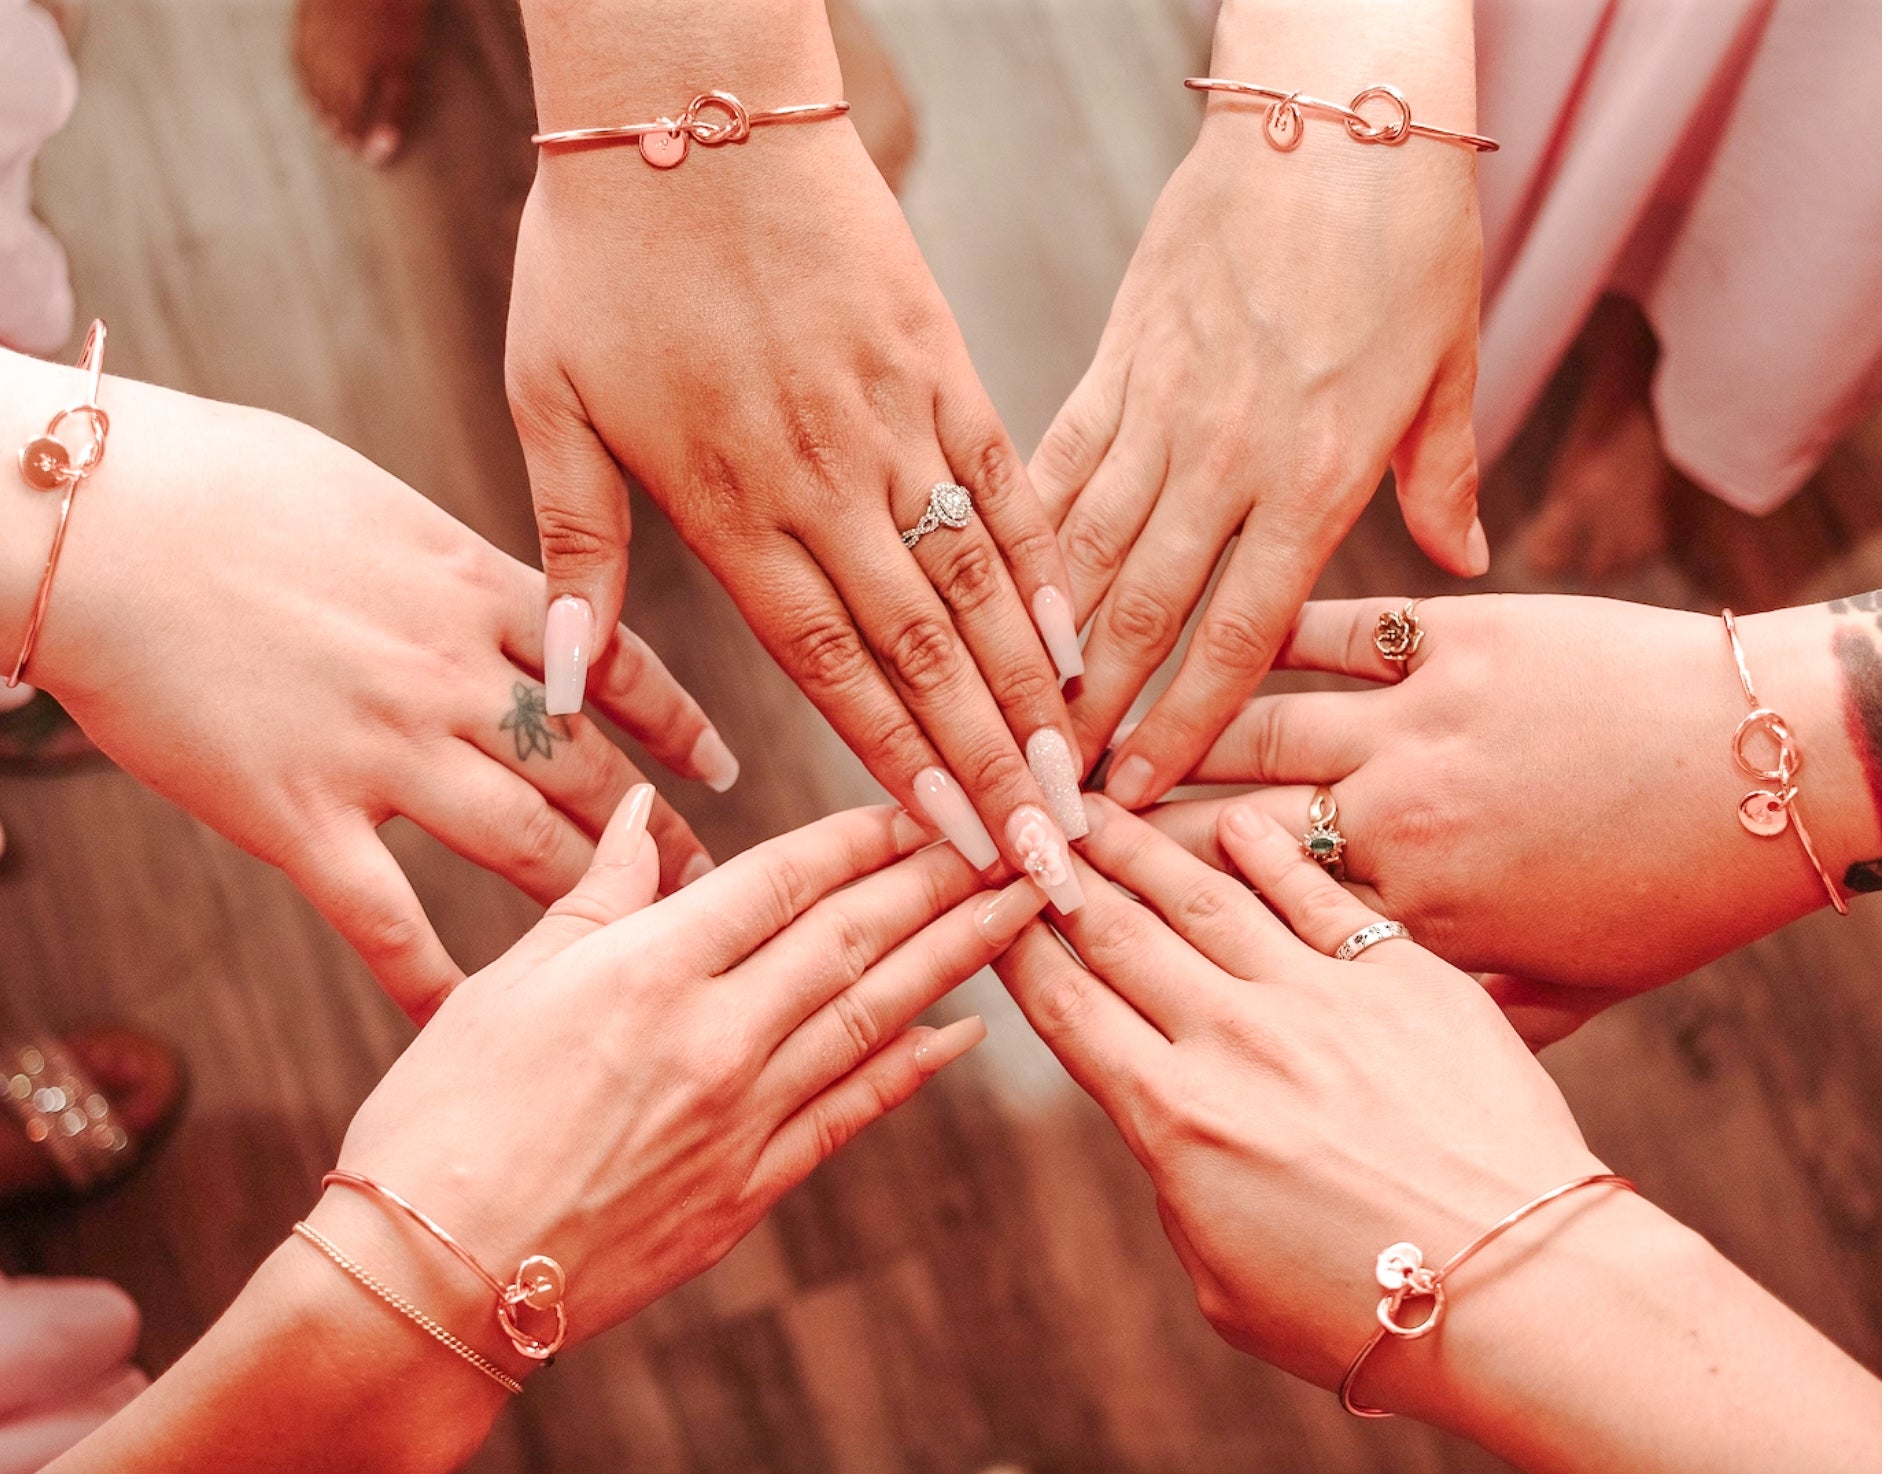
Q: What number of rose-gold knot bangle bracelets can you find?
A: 6